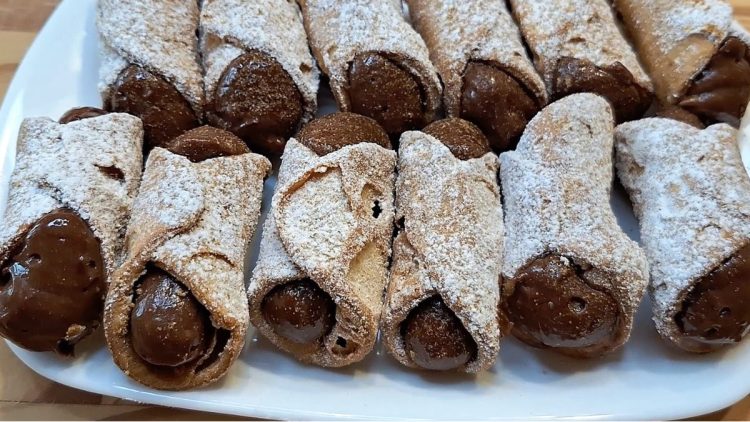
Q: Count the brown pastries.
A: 12